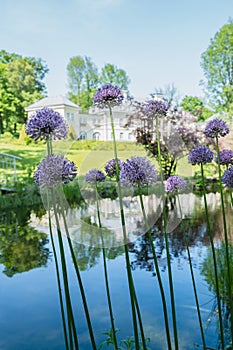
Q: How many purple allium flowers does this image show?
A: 12